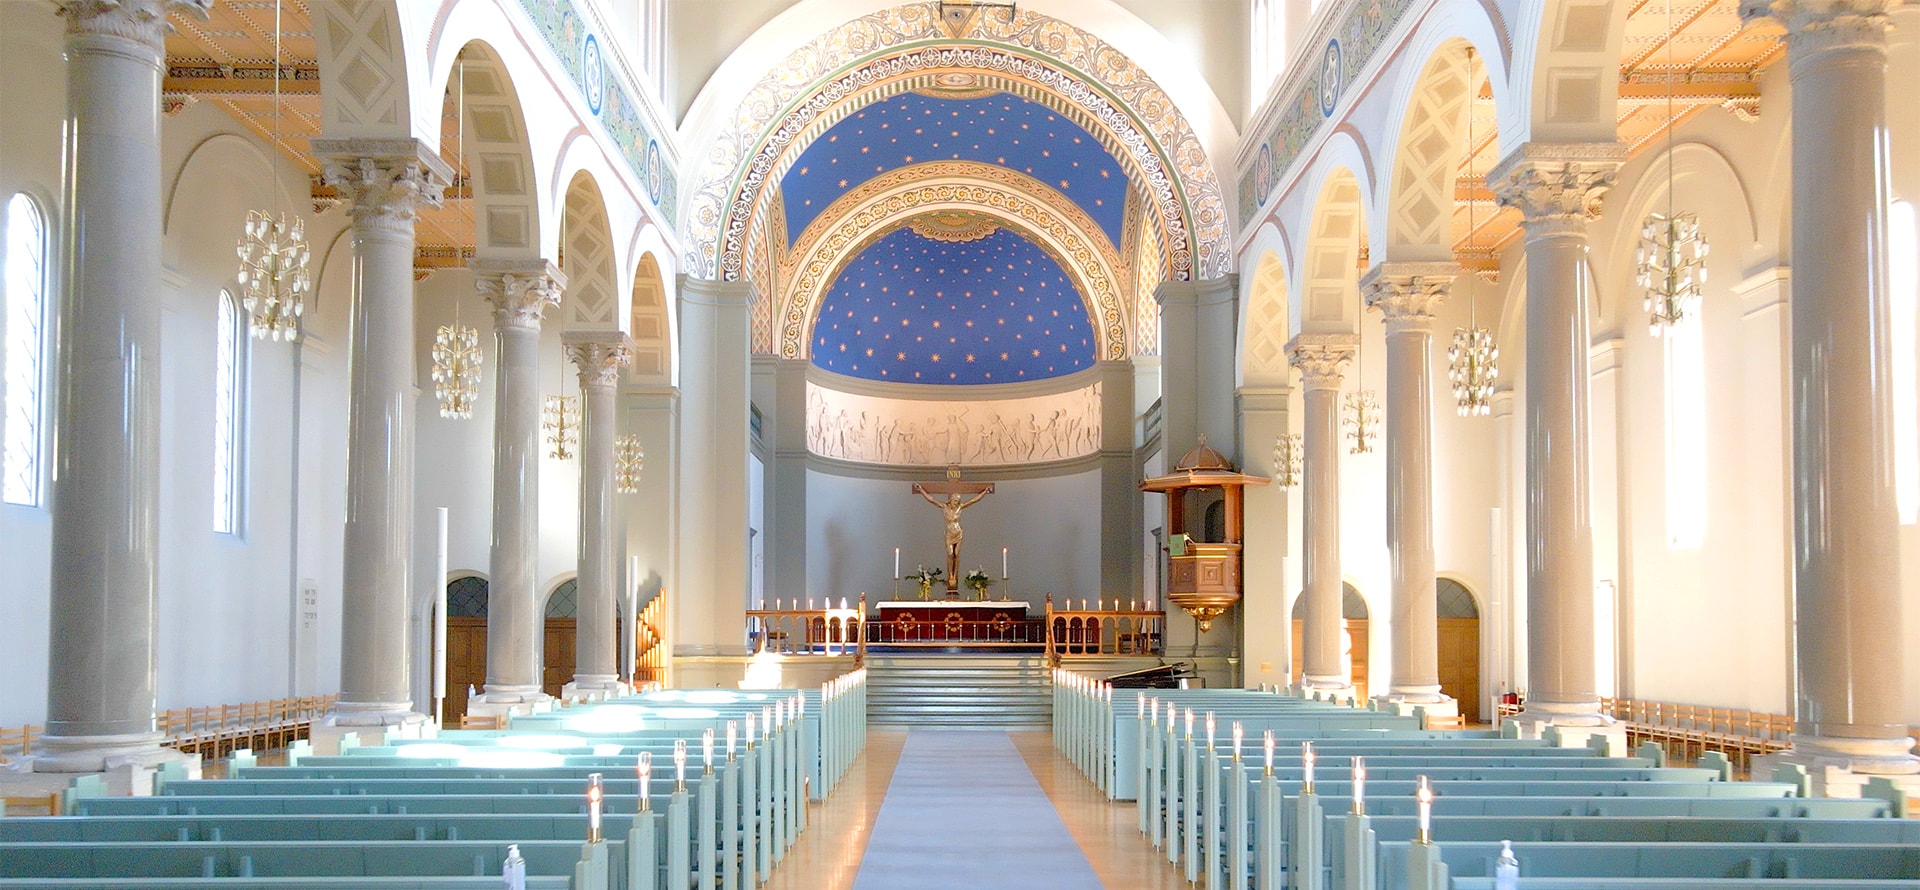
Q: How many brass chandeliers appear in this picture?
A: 8